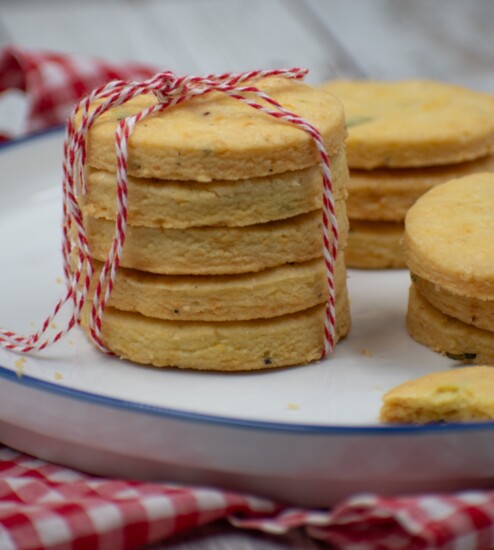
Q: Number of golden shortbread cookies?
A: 12